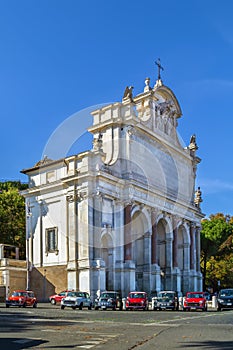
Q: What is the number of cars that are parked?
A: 8